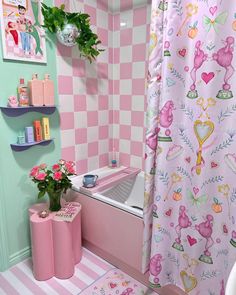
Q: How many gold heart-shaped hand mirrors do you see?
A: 2